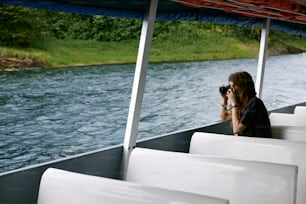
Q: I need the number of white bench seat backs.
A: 5